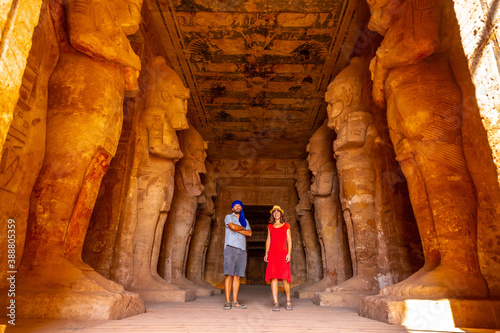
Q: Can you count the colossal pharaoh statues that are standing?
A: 8